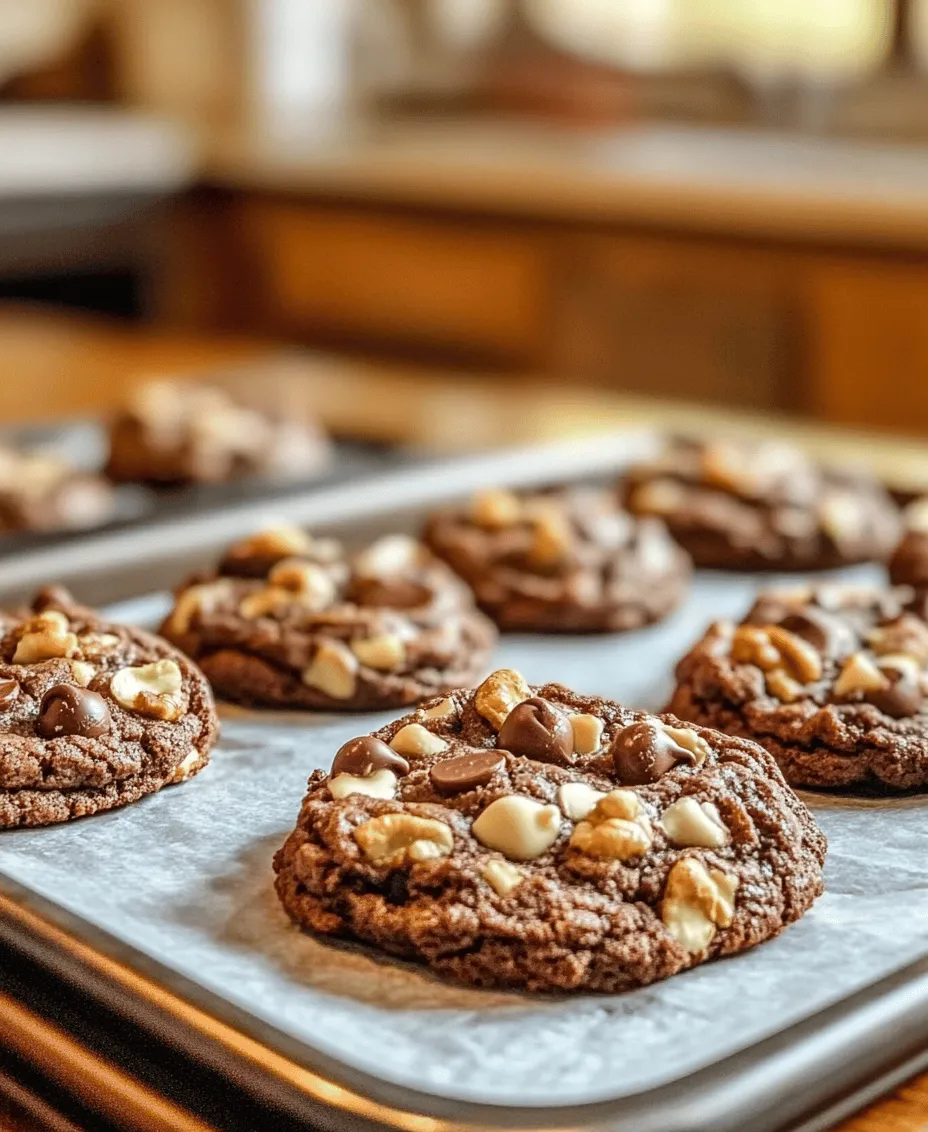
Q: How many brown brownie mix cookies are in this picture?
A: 9